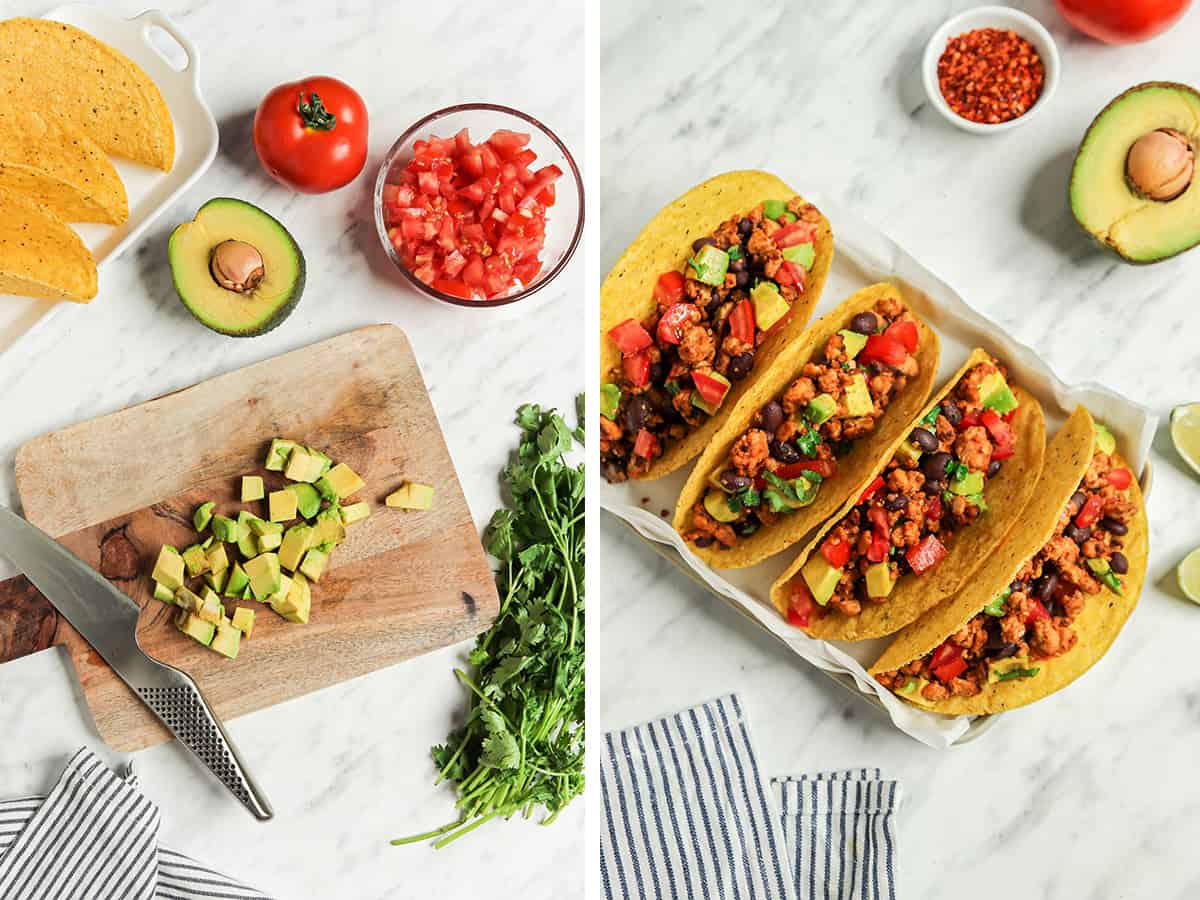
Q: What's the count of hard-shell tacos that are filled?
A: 4